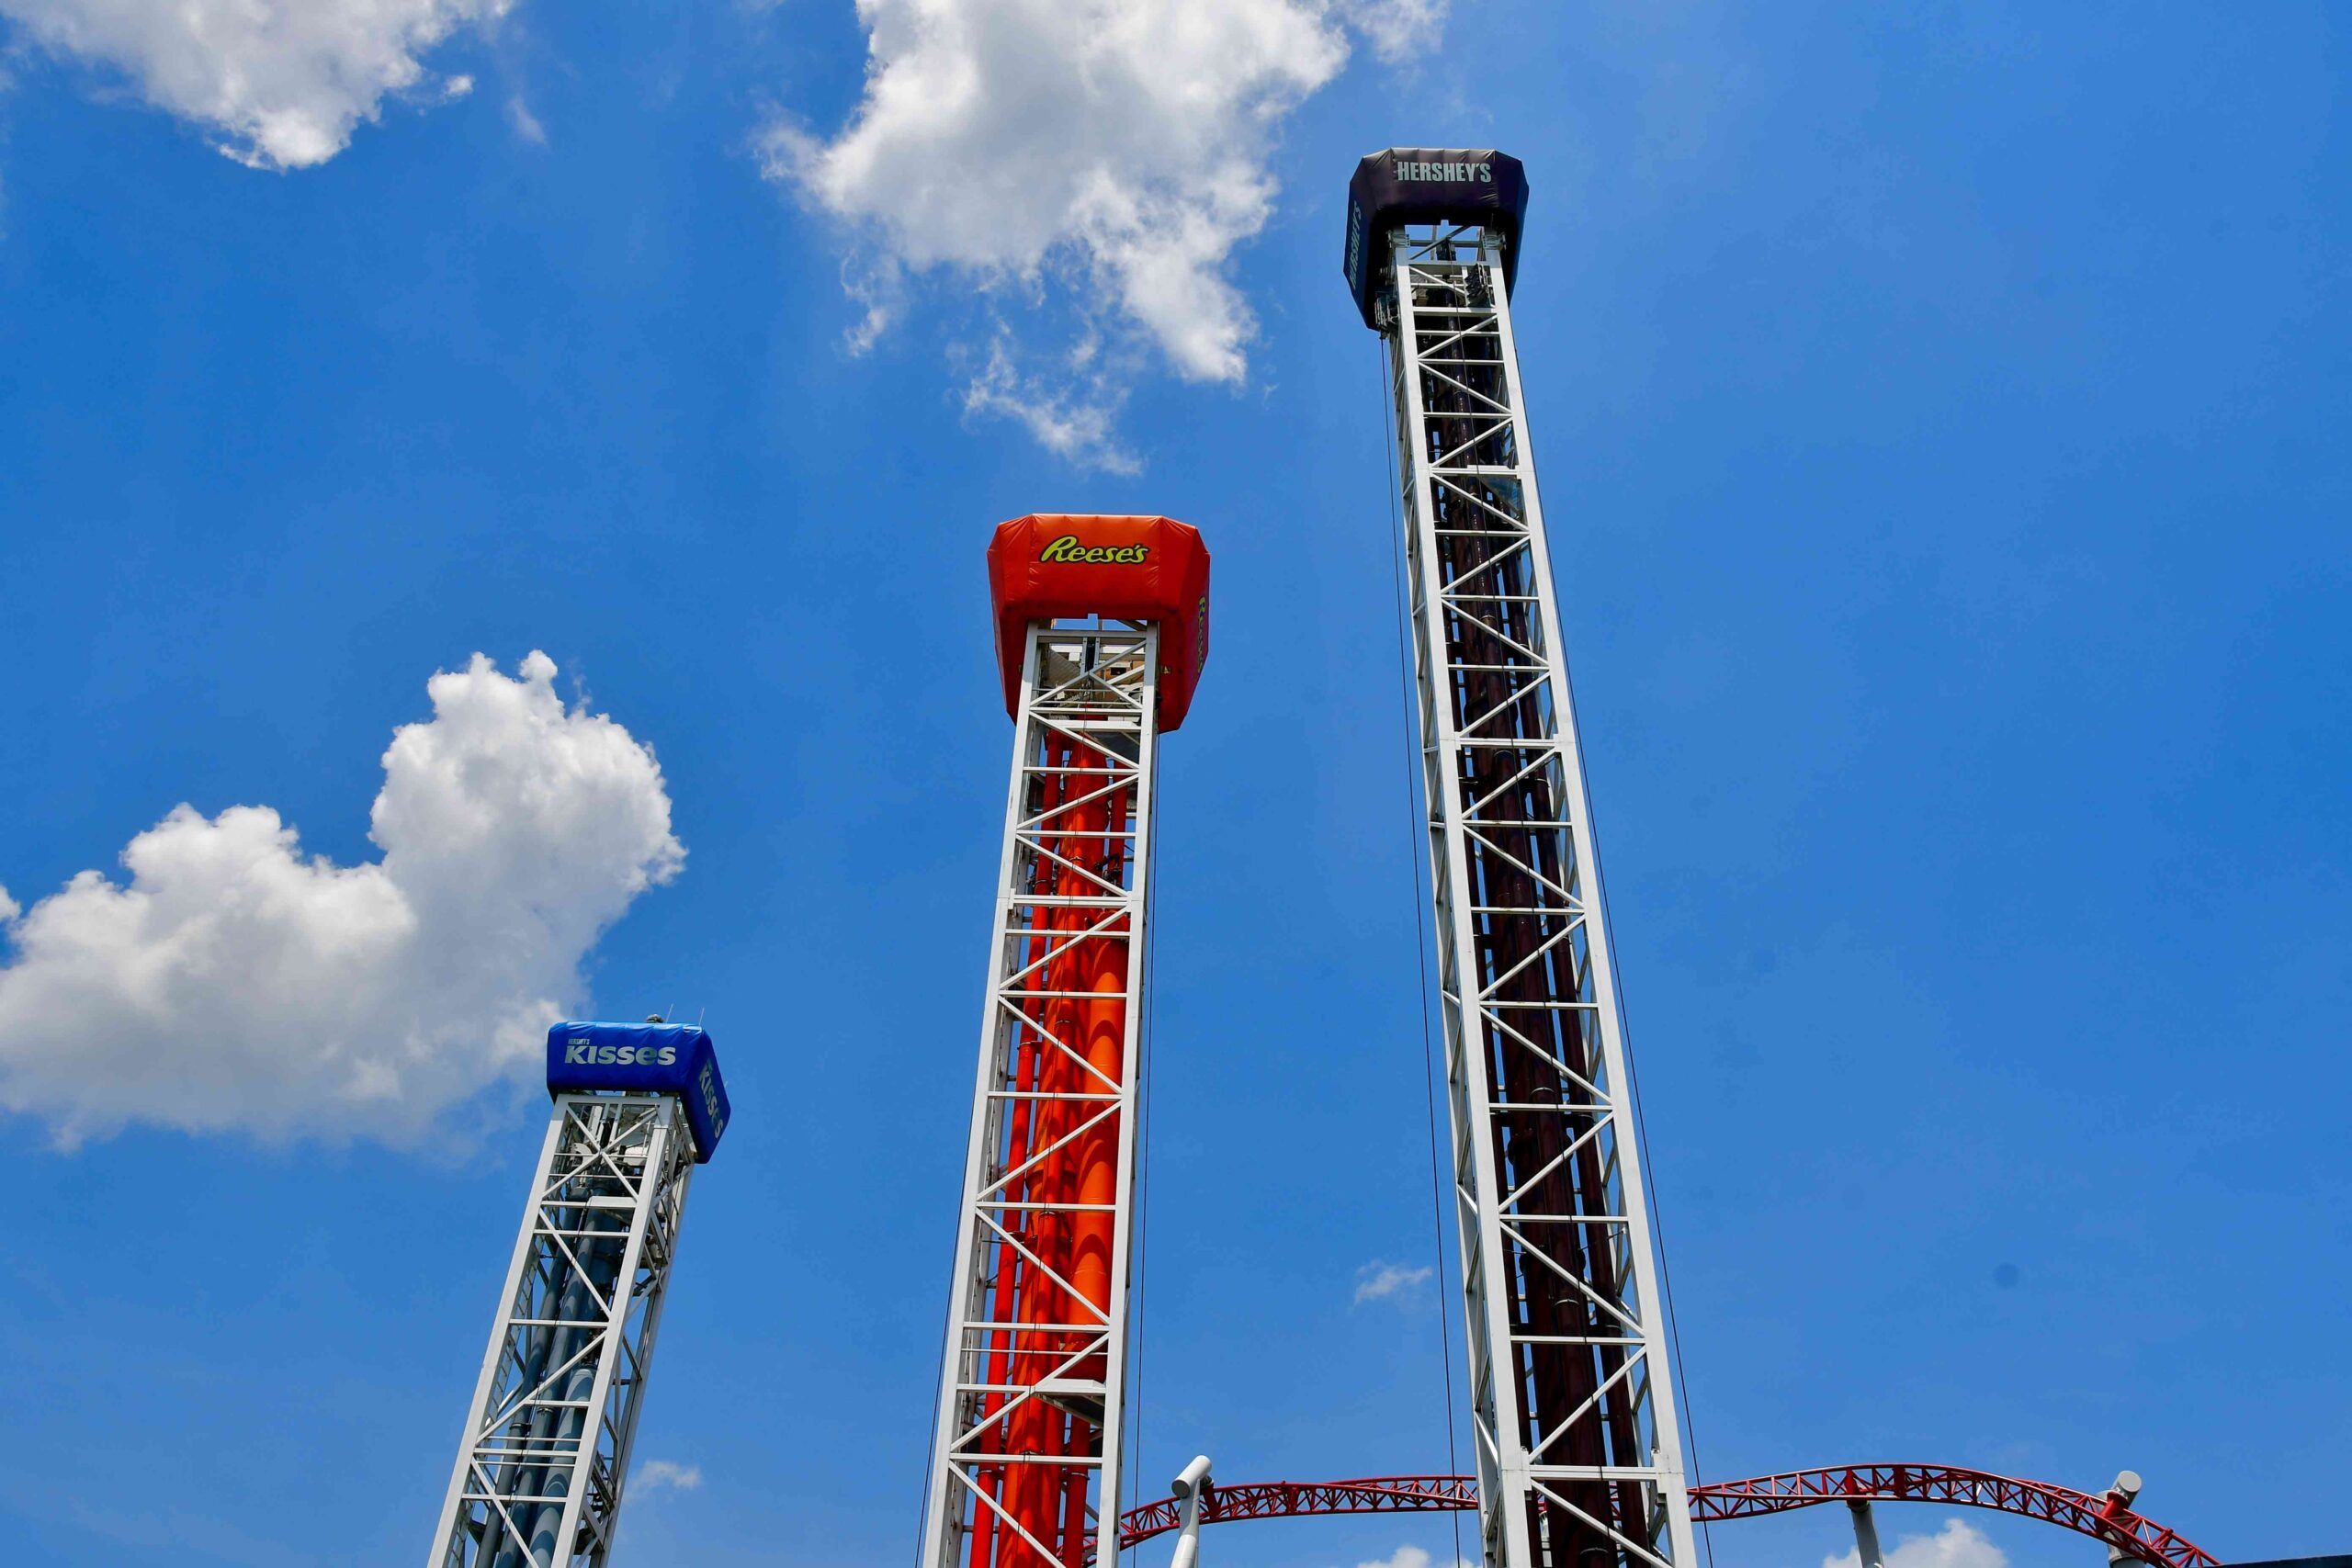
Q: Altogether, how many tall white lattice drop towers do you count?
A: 3